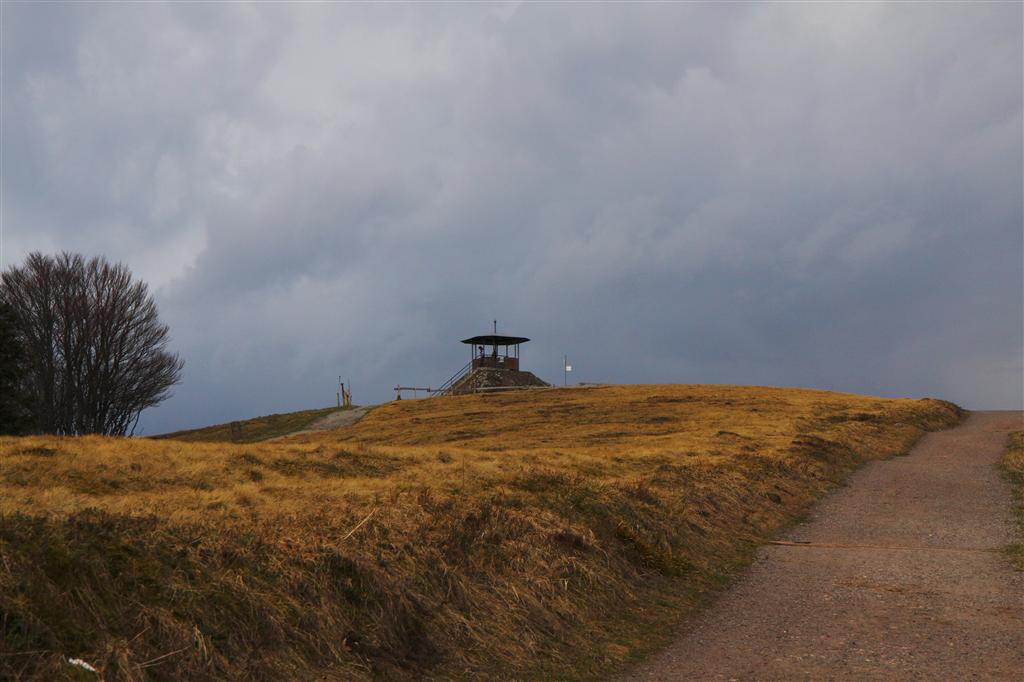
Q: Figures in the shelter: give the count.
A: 2